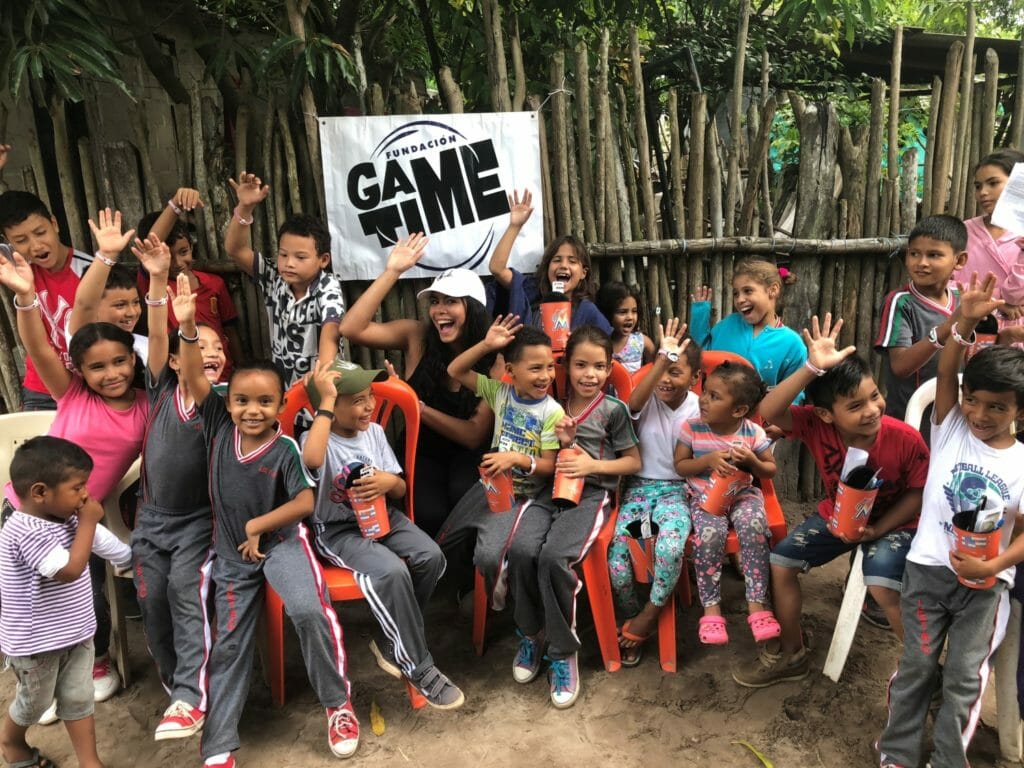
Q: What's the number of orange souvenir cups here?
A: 9